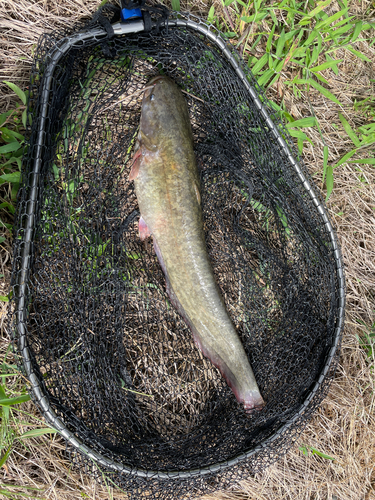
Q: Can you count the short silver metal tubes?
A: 1